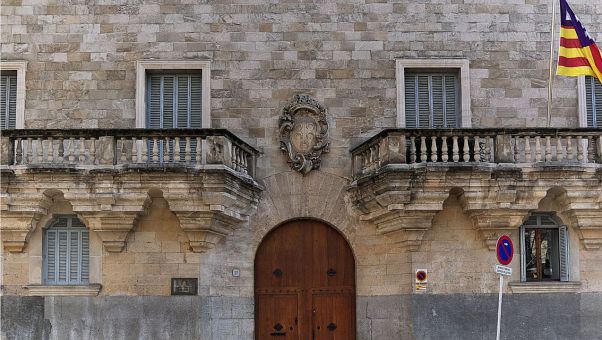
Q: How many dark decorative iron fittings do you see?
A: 4